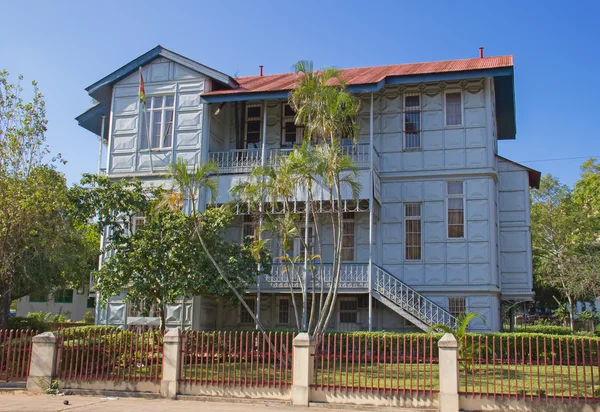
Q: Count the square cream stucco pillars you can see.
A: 4